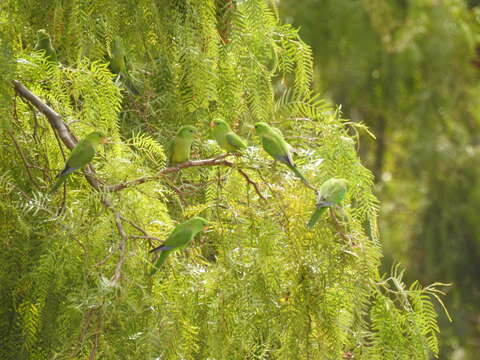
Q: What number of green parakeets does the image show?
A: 8